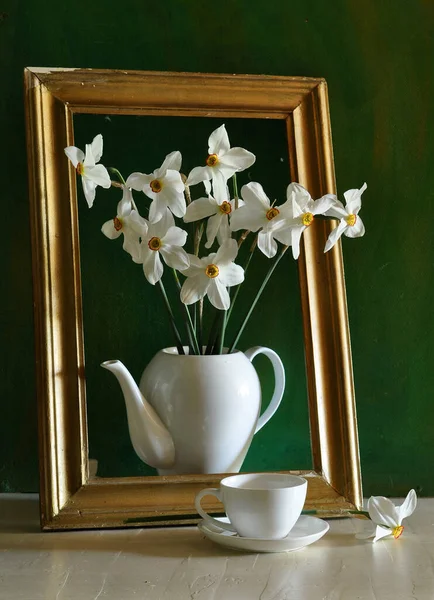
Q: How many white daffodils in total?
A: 11